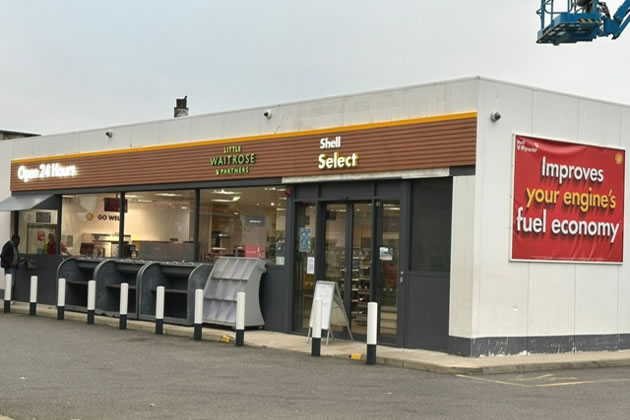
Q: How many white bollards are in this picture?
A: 10